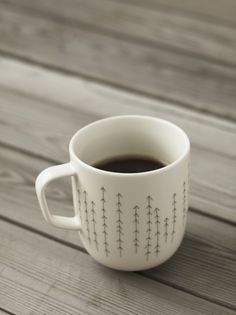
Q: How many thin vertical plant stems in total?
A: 11